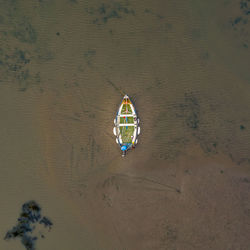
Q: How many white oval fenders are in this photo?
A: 6